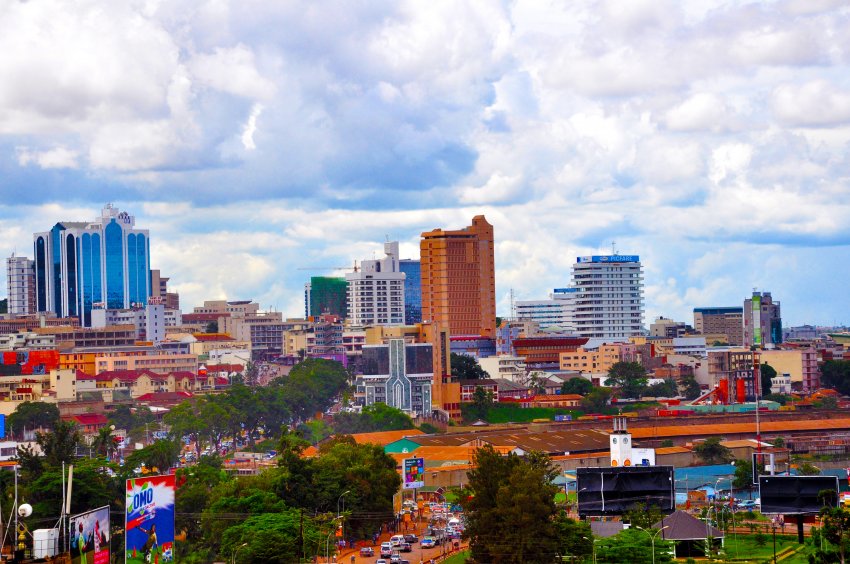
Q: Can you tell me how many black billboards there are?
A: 2